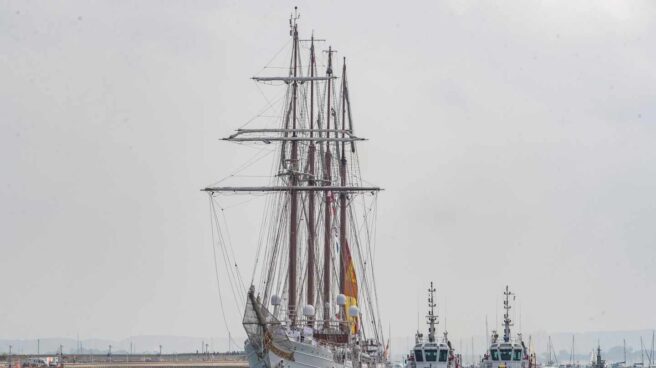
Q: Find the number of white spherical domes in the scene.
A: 4